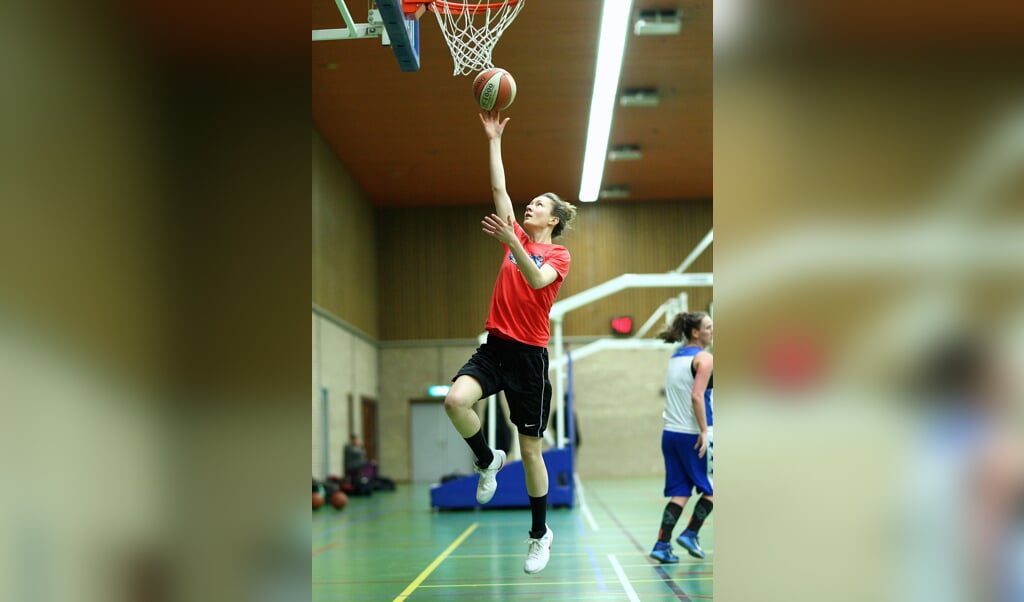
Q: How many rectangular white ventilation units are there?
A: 4